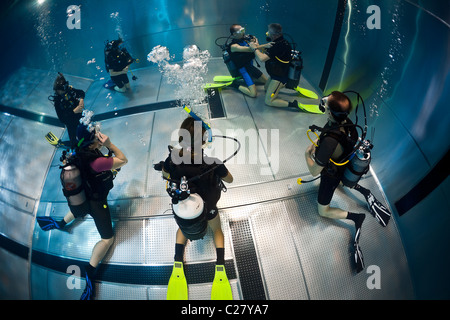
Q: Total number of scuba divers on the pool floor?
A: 7